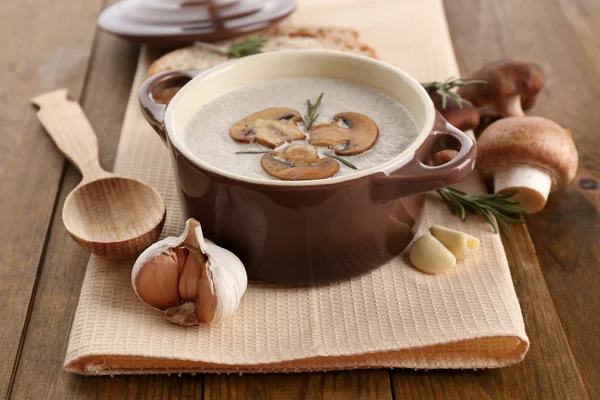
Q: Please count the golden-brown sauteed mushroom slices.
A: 3